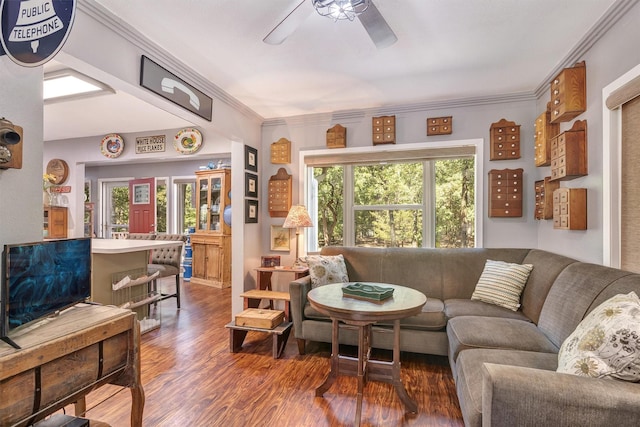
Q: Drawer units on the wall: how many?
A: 12